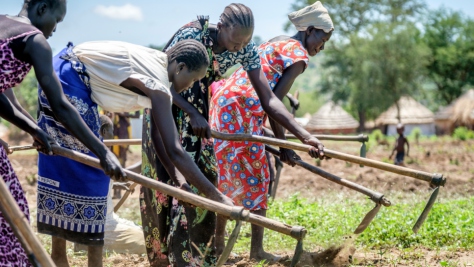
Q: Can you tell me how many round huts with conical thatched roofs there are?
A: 3